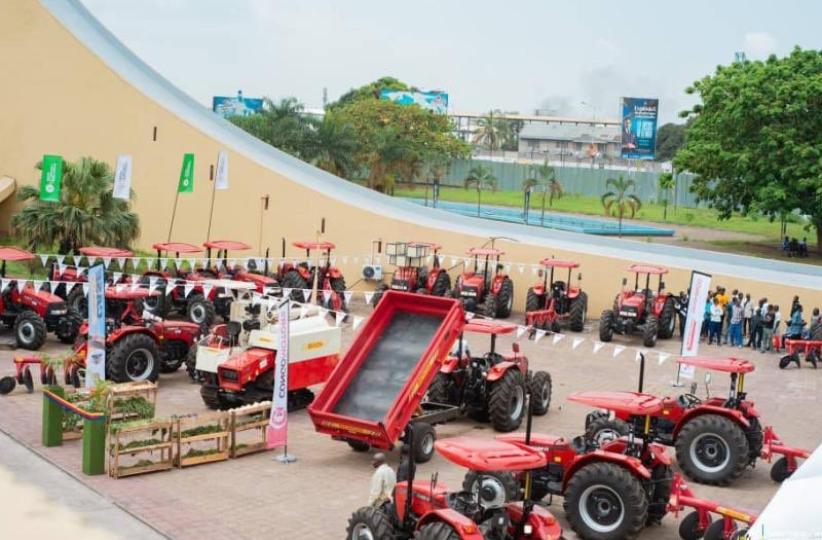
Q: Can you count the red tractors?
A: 14